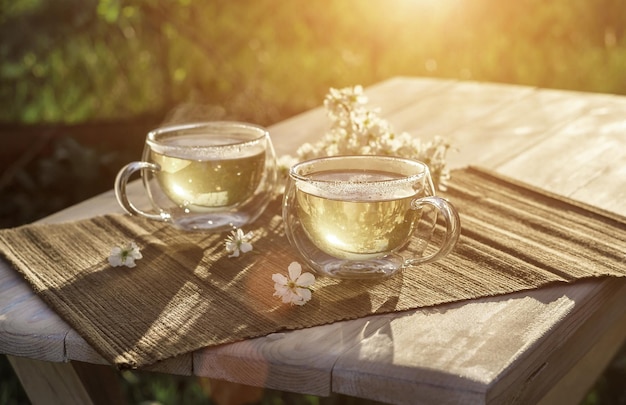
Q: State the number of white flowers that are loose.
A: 3